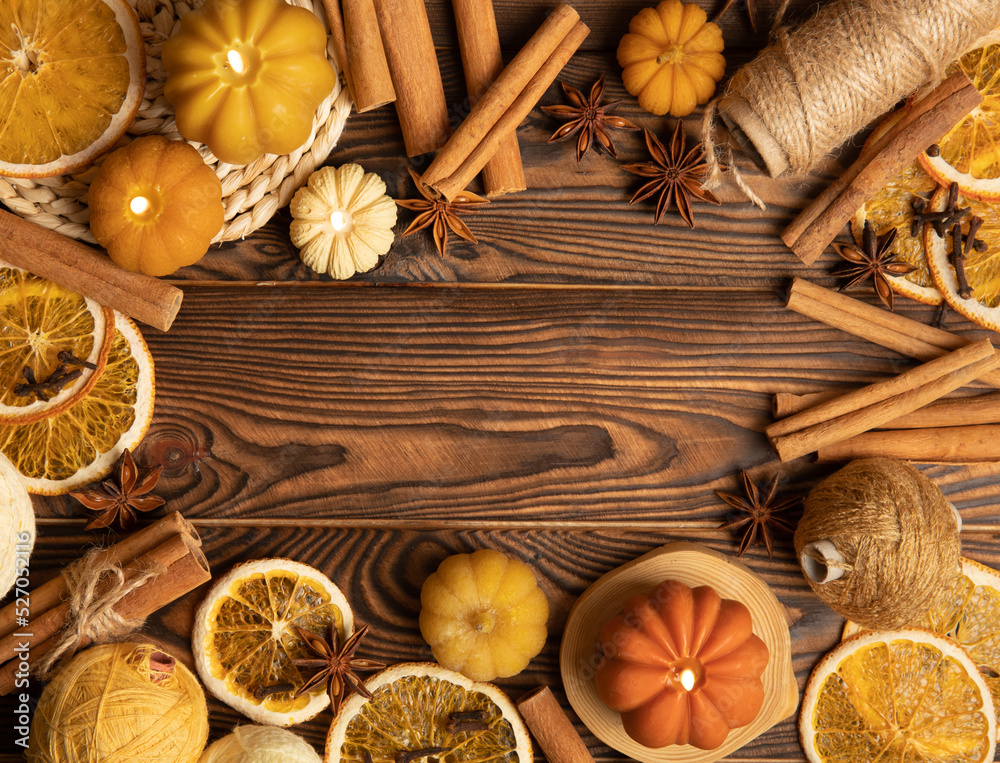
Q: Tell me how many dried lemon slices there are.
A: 10